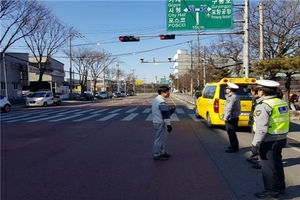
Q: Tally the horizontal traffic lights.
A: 2